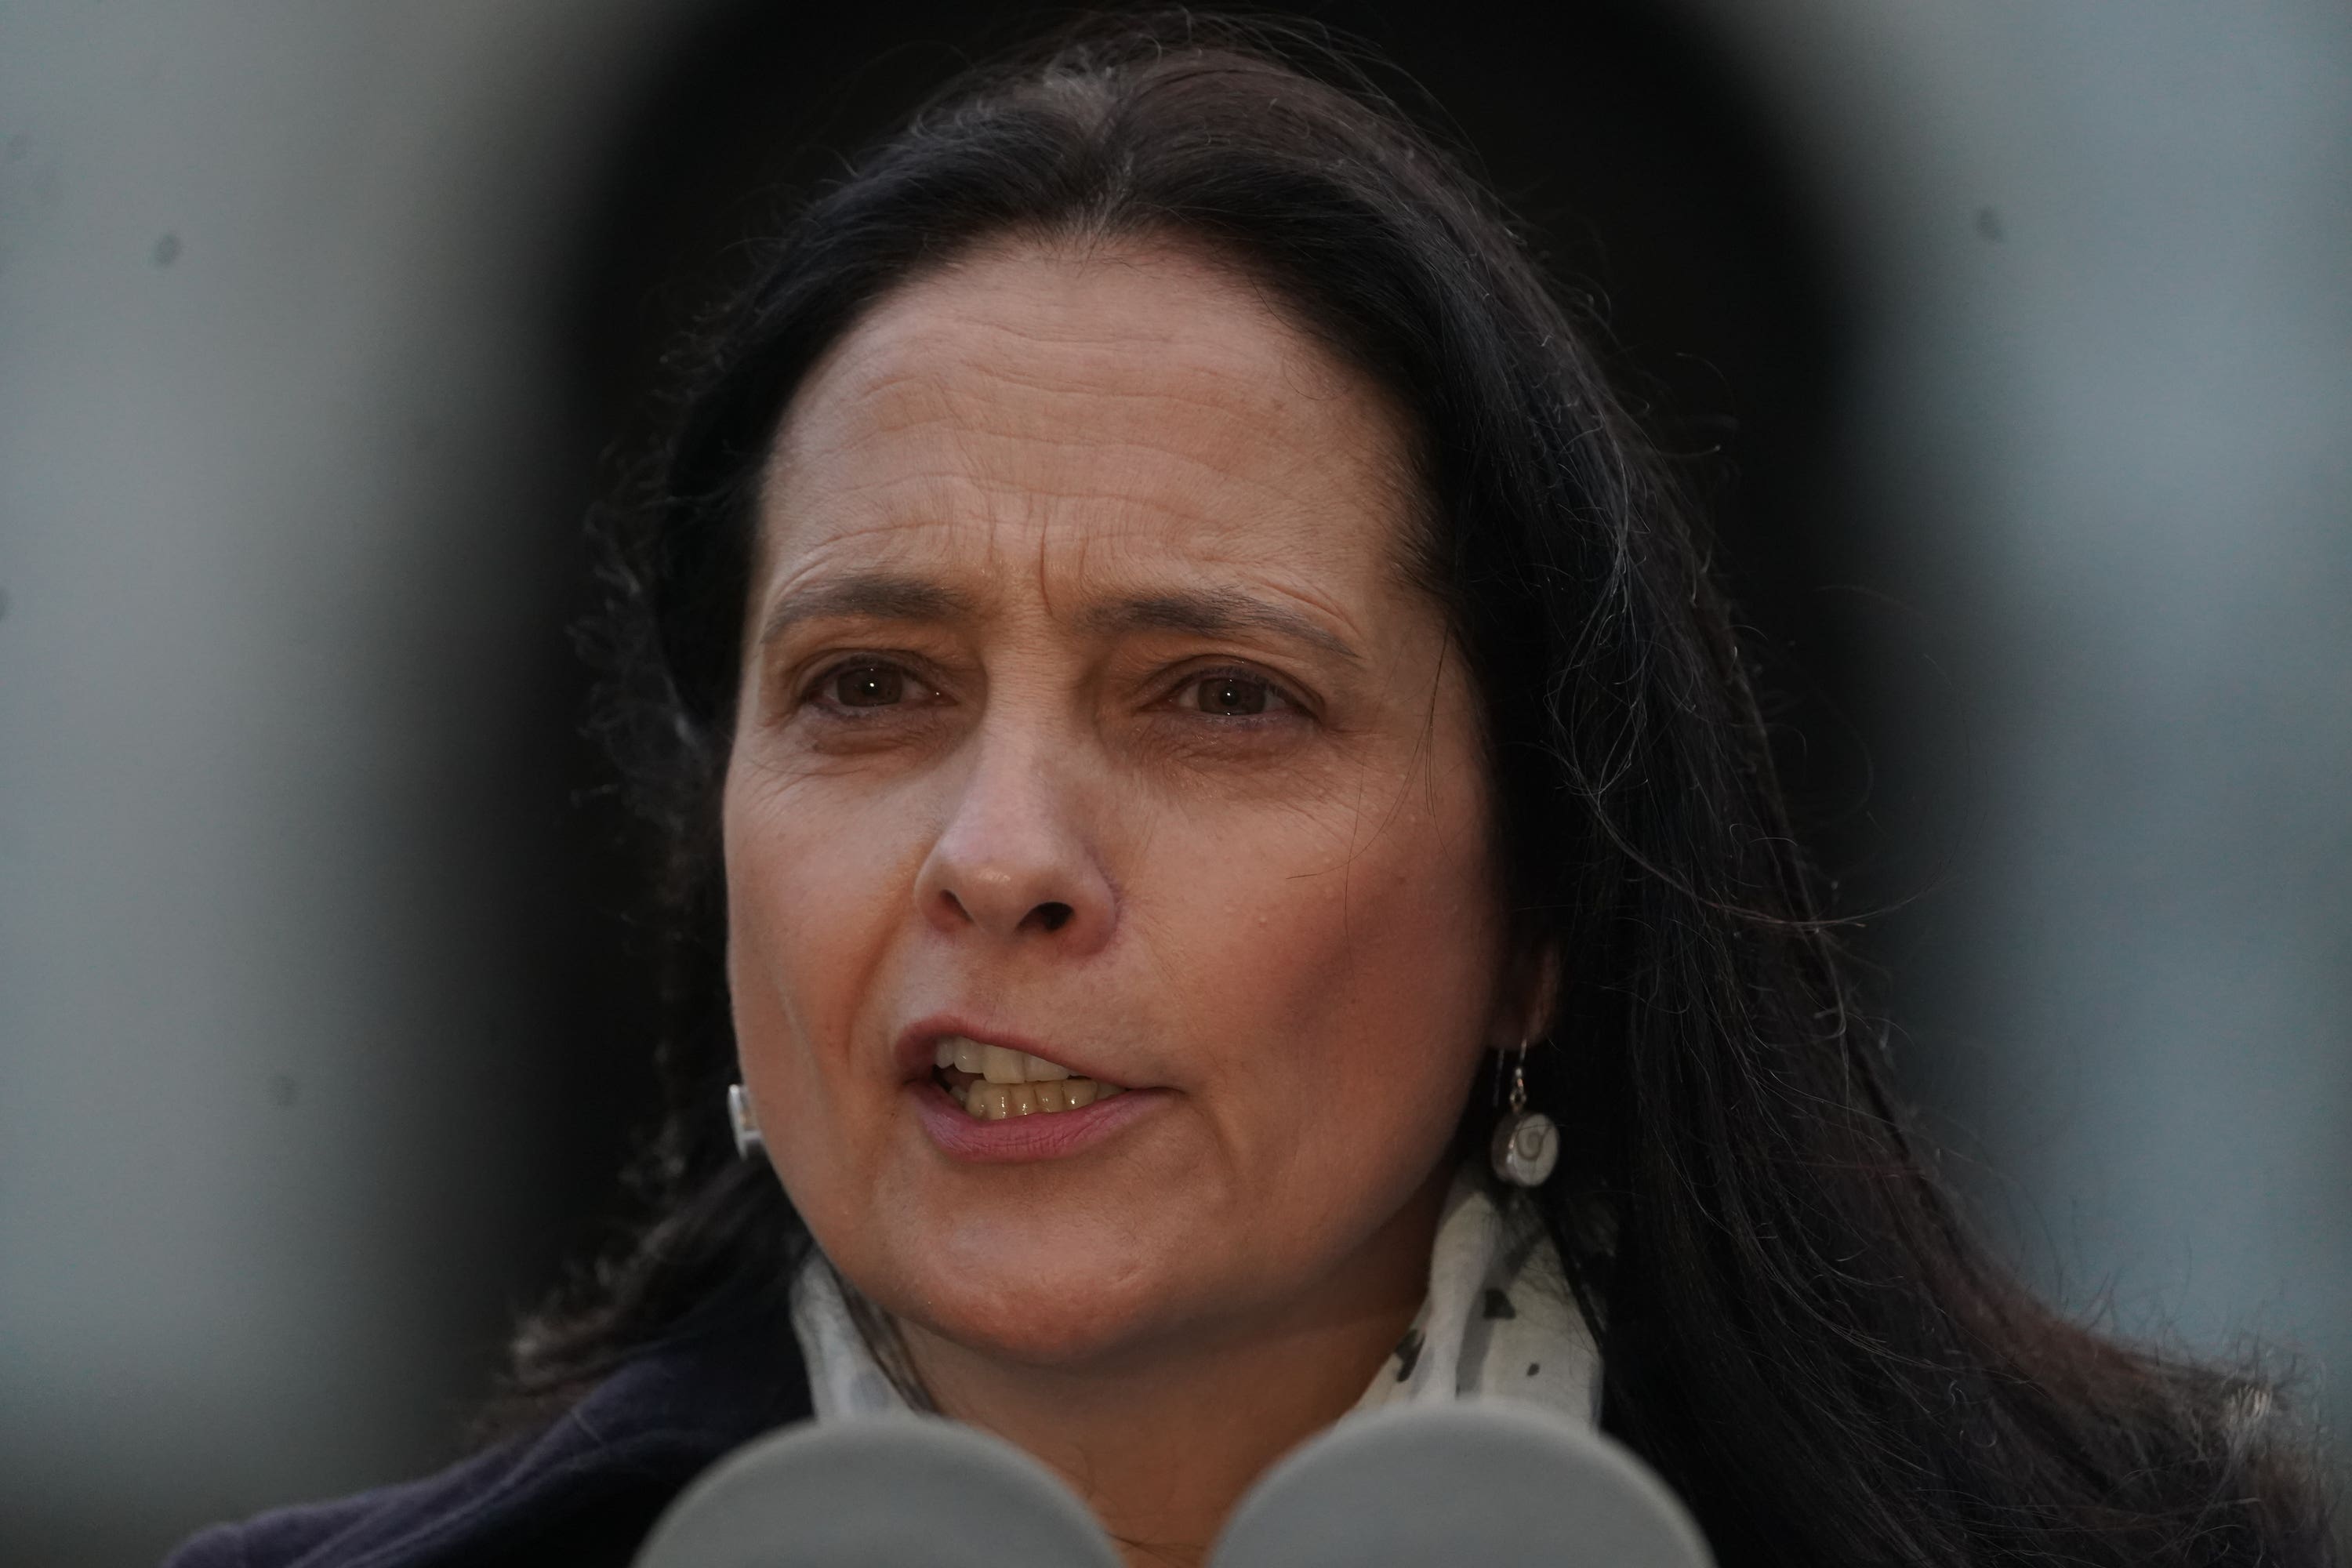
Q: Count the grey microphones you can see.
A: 2